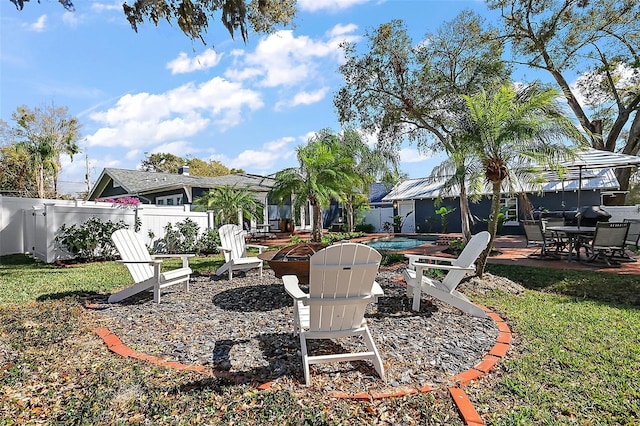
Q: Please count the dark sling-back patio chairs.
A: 4